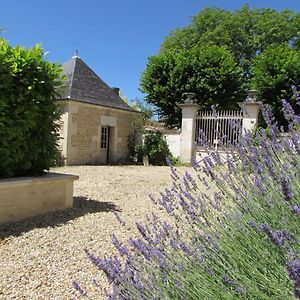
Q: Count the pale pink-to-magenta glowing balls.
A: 0